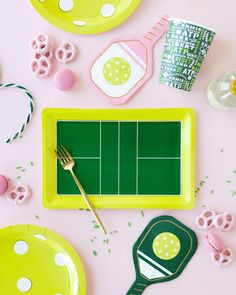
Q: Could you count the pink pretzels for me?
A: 8